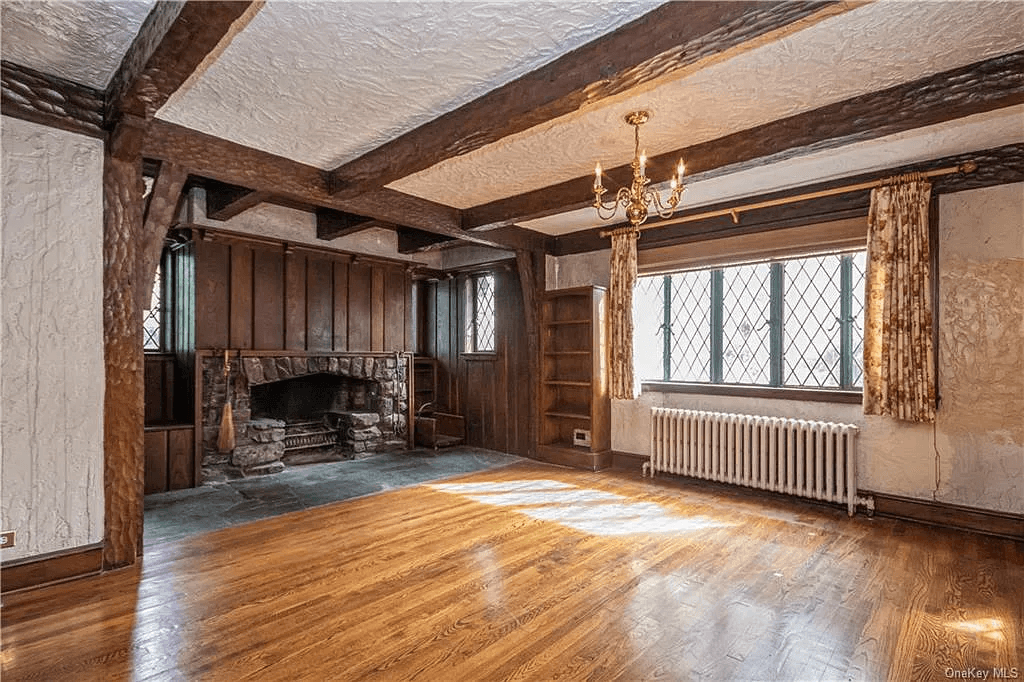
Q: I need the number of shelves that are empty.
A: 4